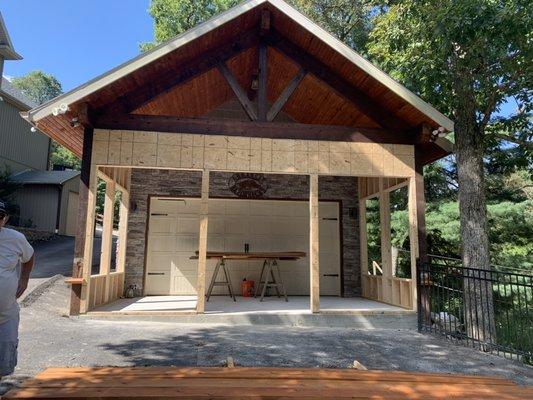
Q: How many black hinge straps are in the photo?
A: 4